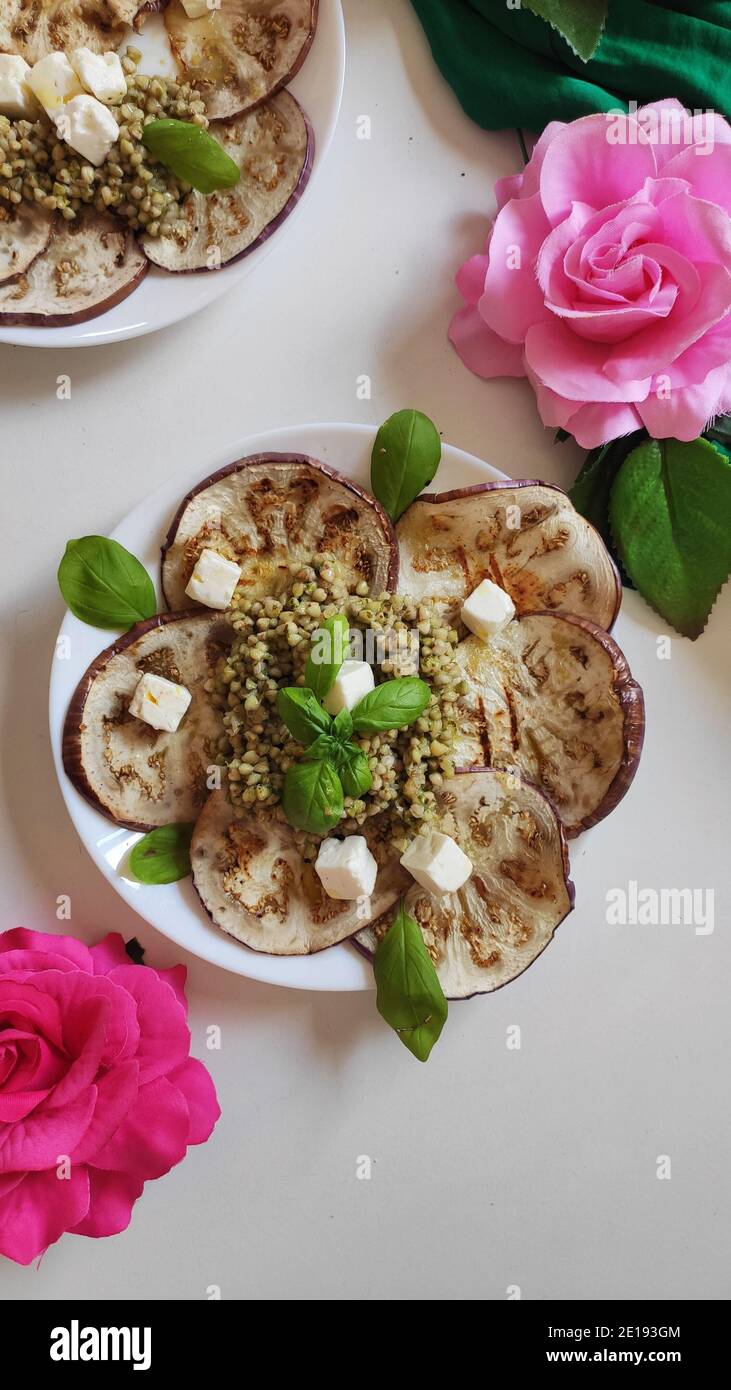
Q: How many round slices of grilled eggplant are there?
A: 11